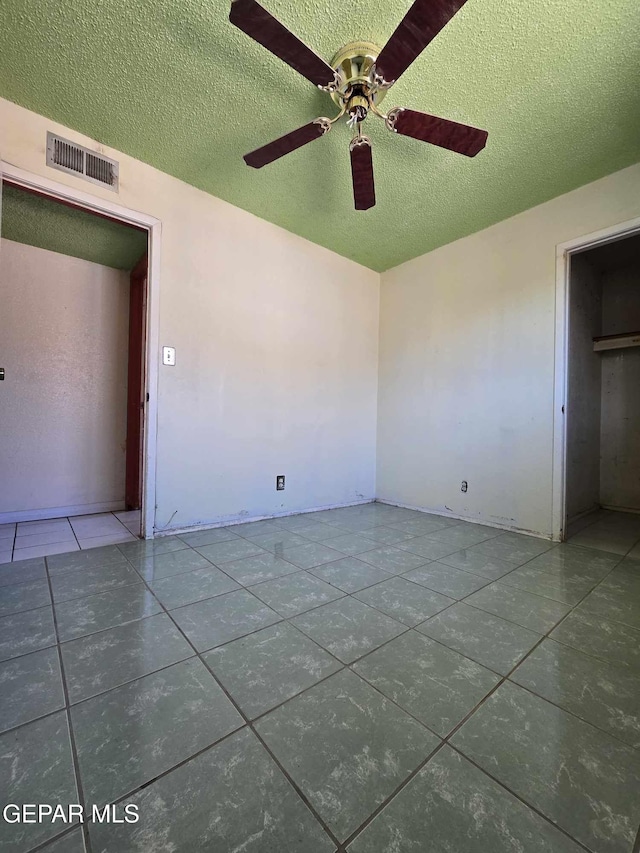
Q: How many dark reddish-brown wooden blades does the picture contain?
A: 5